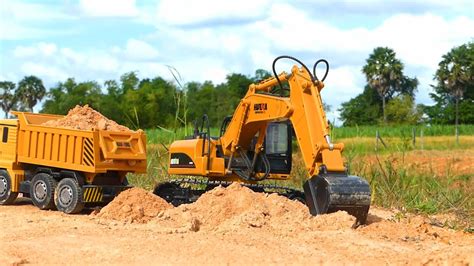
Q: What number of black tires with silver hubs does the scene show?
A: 3